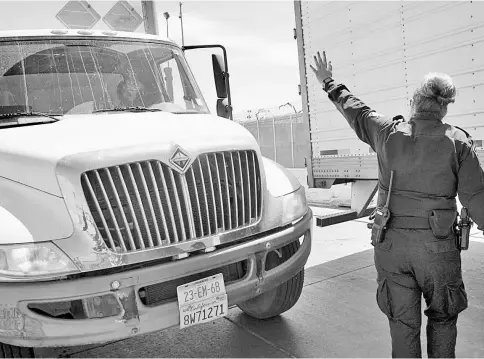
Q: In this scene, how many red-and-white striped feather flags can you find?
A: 0